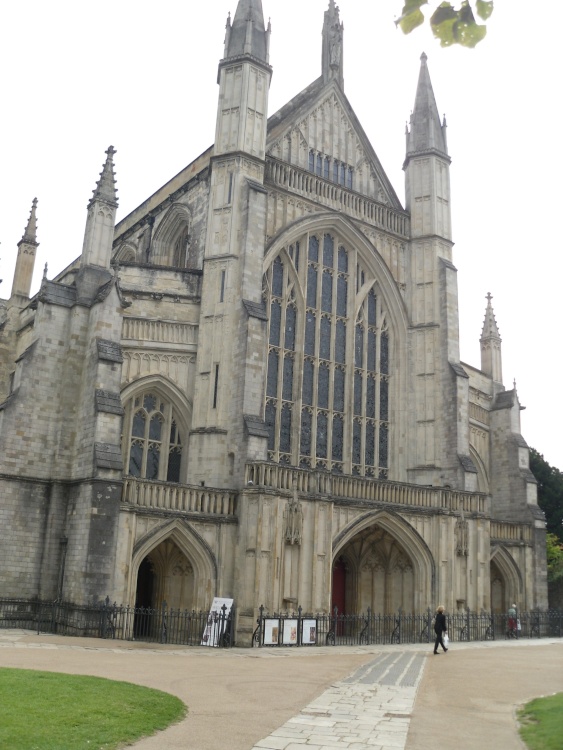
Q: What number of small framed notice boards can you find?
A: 3